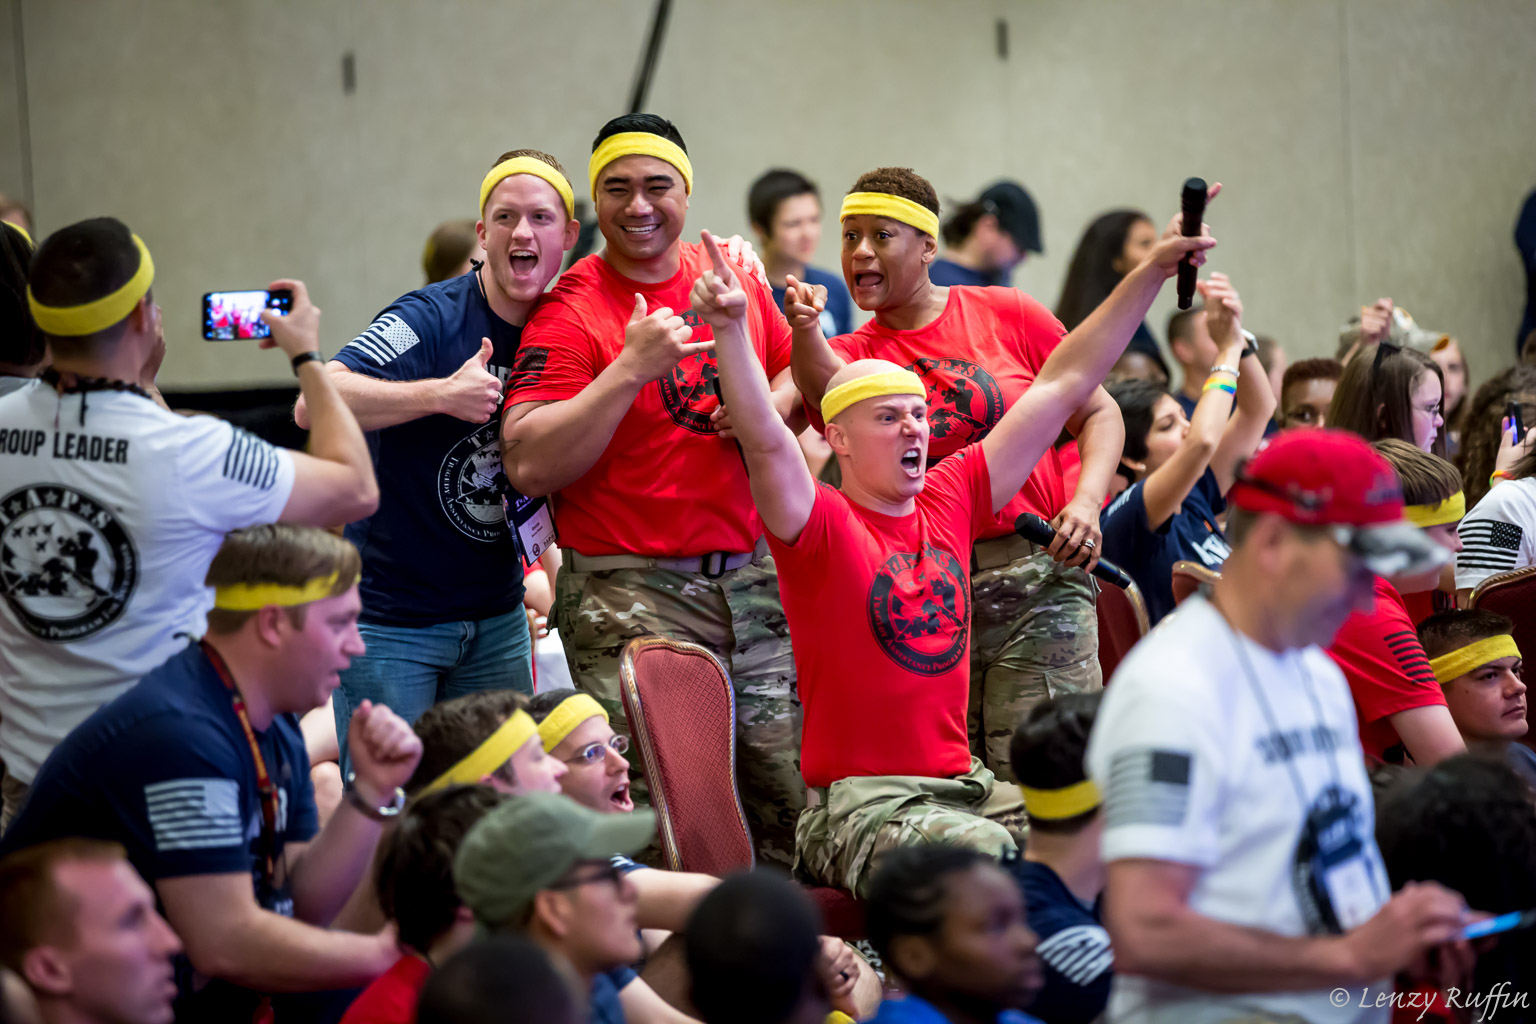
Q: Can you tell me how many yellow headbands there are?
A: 12